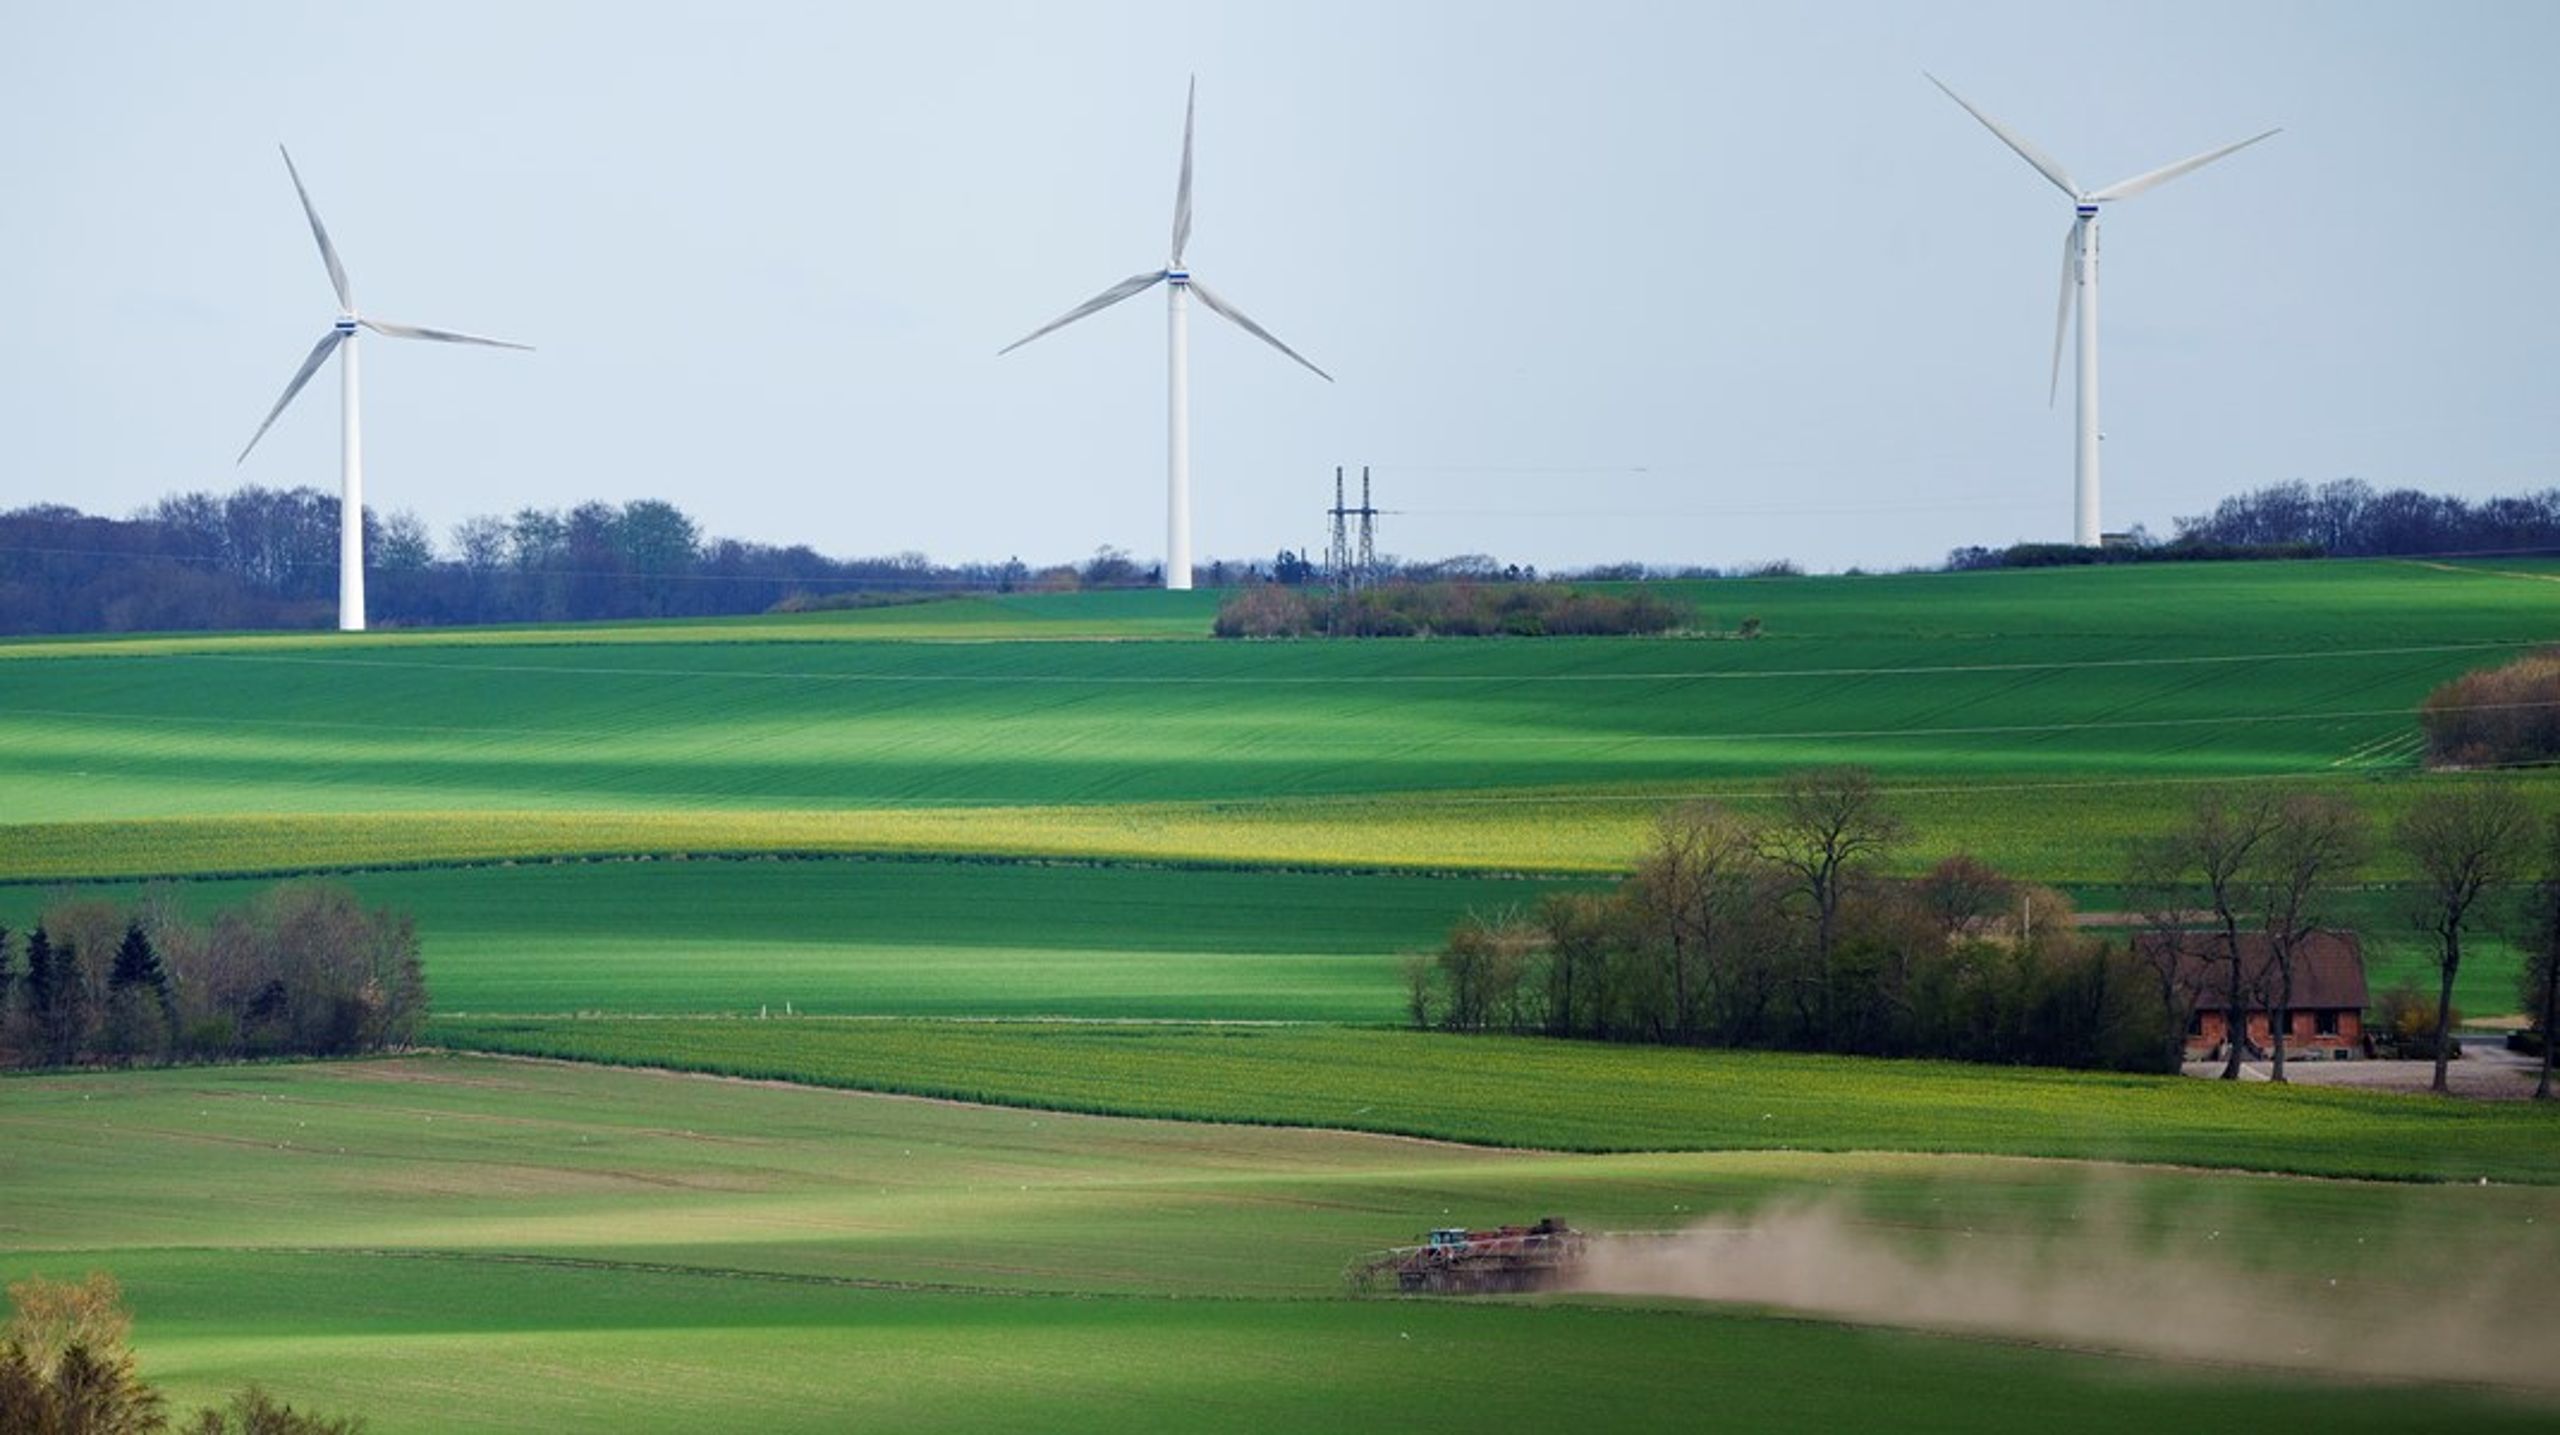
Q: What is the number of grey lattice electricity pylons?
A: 2